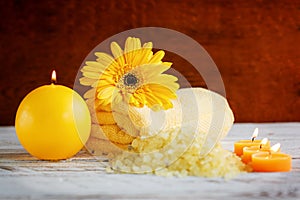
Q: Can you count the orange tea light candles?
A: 3